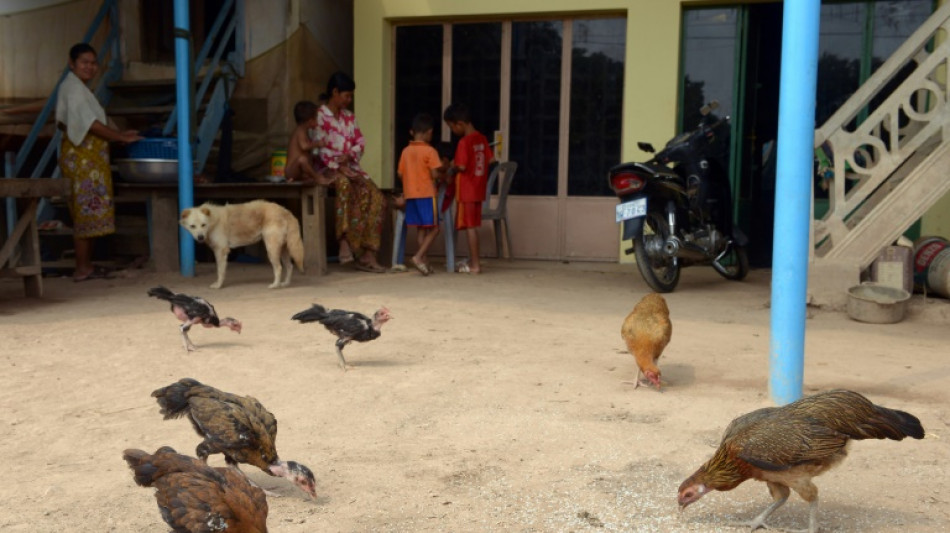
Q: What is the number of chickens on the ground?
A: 6